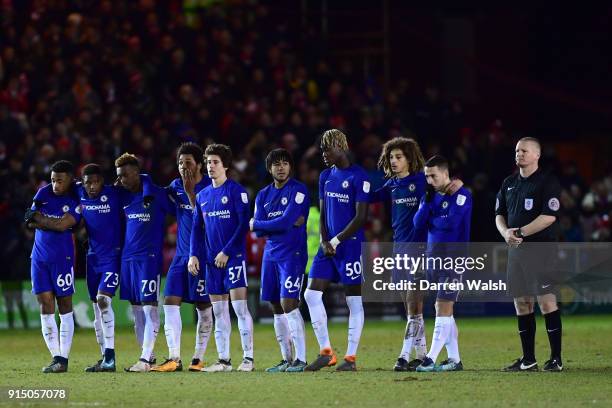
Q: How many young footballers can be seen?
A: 9